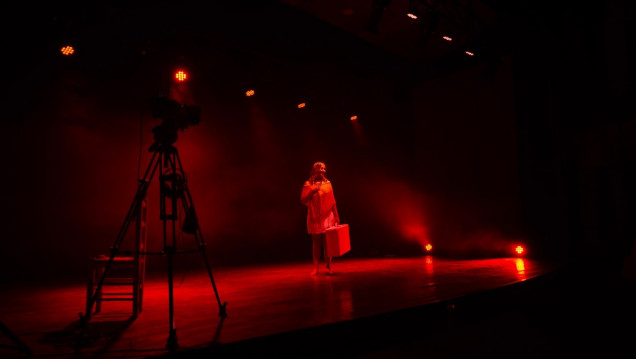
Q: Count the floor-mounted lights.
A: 2